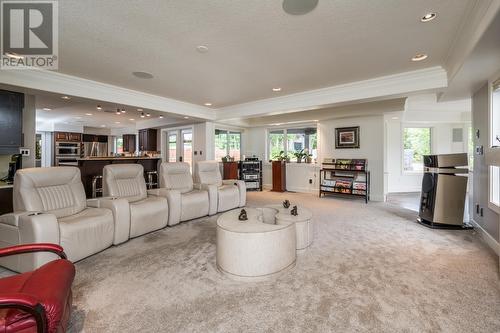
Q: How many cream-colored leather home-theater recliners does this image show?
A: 4